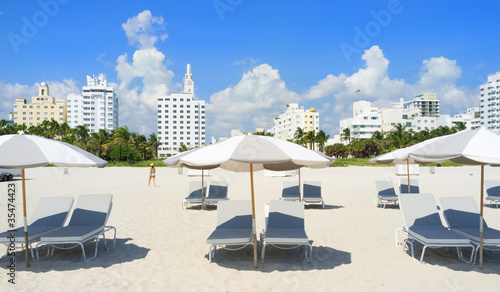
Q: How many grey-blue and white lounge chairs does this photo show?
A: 13